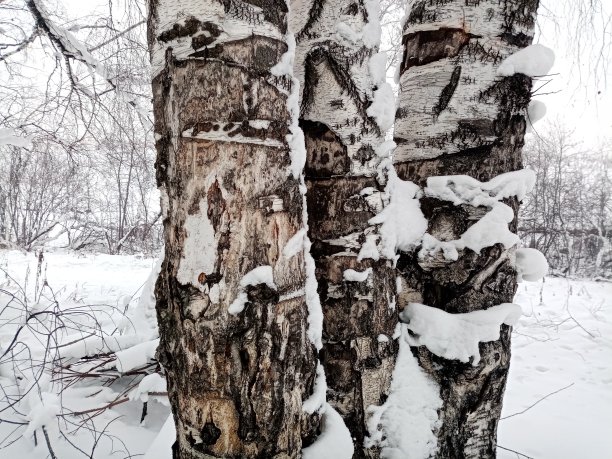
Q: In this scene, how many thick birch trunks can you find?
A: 3